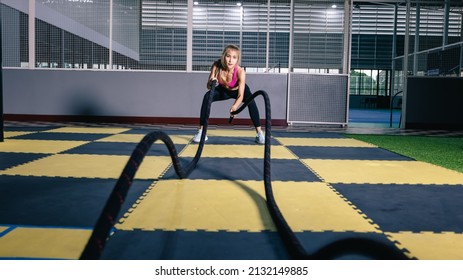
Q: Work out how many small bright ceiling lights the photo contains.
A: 3